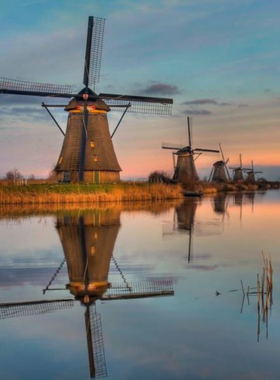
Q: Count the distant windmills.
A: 4